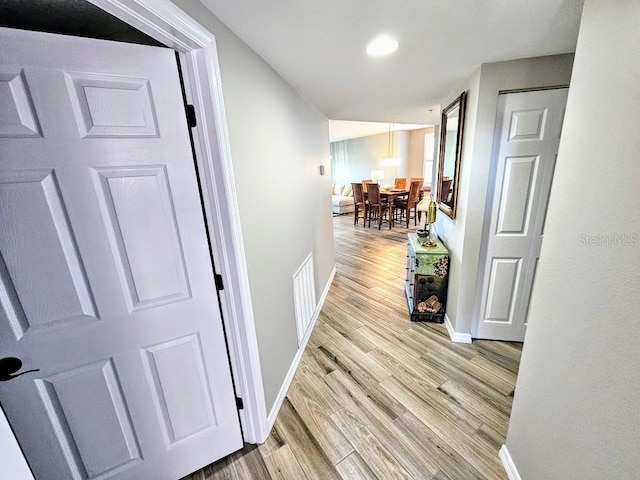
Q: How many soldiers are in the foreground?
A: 0